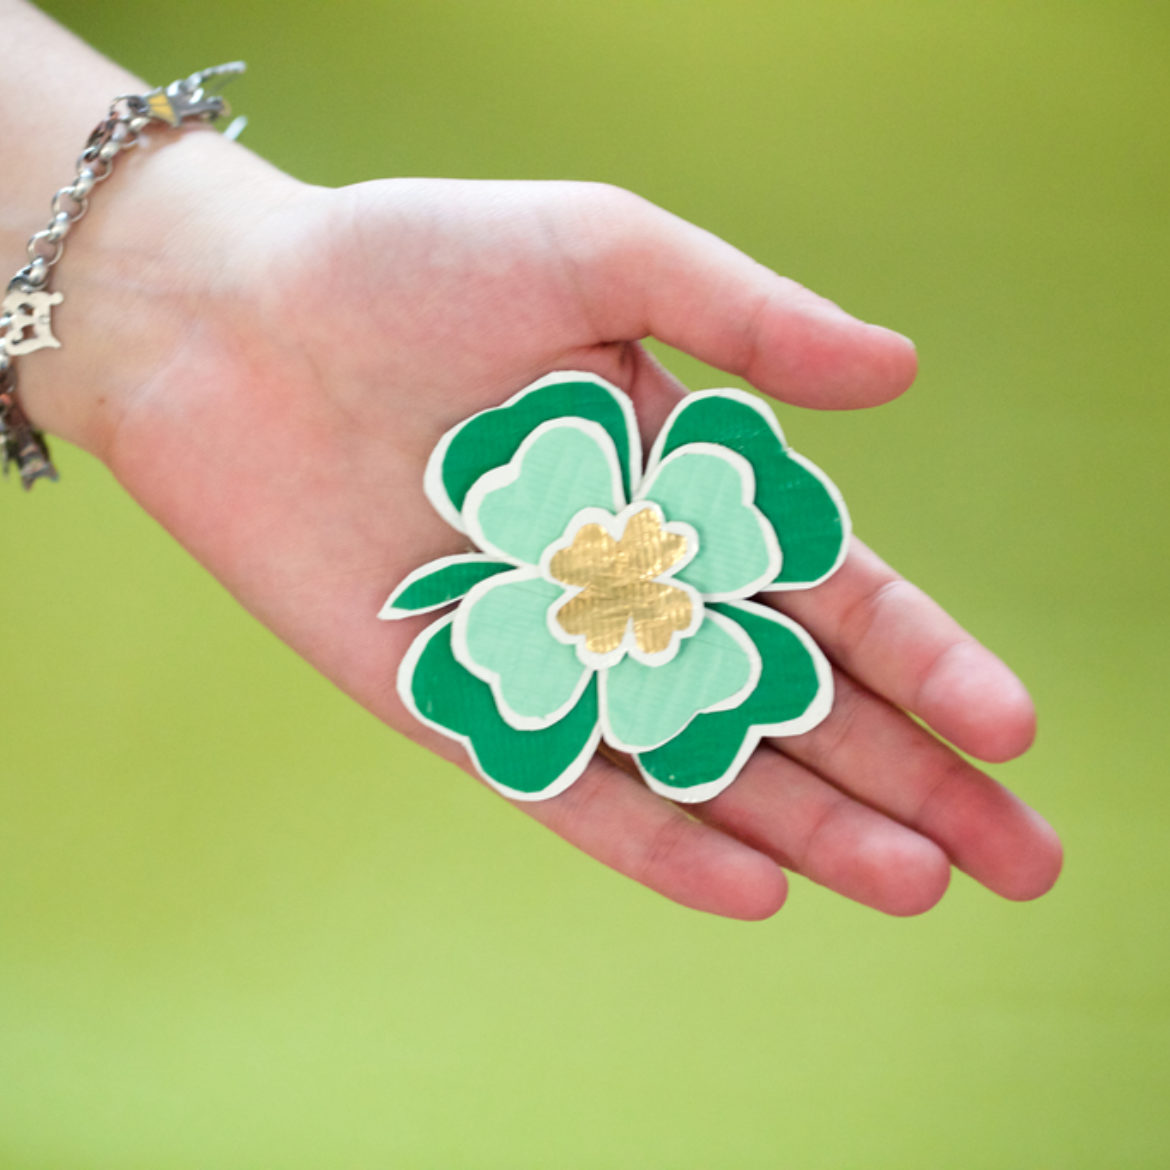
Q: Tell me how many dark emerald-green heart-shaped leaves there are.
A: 4